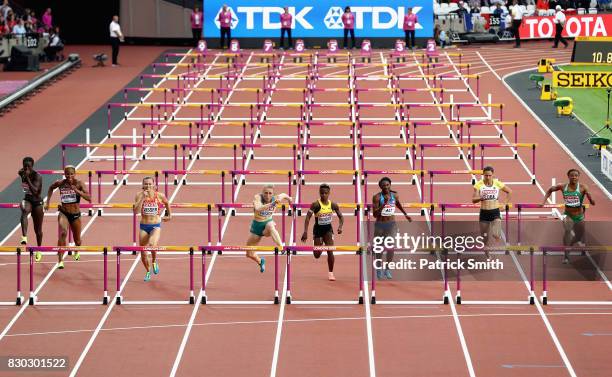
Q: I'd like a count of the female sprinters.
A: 8